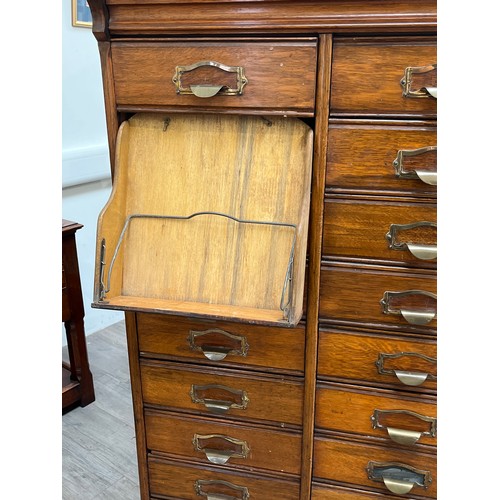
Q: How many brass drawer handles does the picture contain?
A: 12